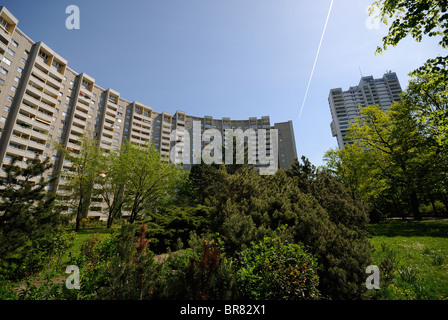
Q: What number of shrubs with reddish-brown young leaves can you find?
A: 2